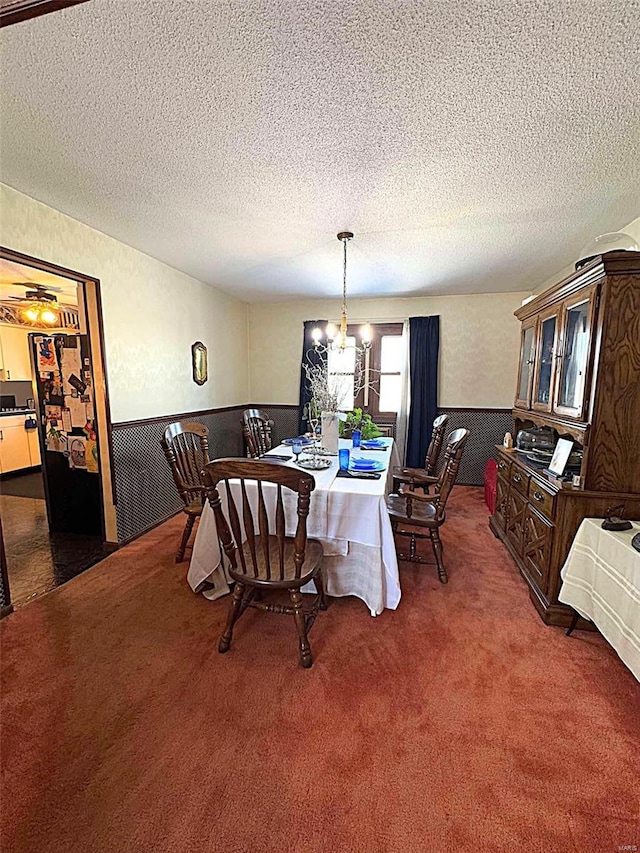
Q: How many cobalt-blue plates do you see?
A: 3